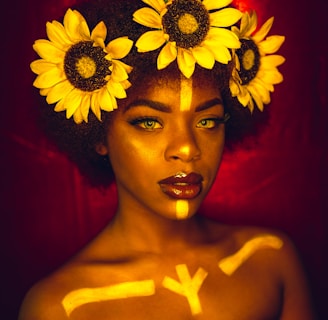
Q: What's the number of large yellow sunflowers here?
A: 3